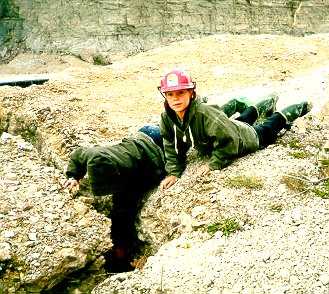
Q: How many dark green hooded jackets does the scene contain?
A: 2